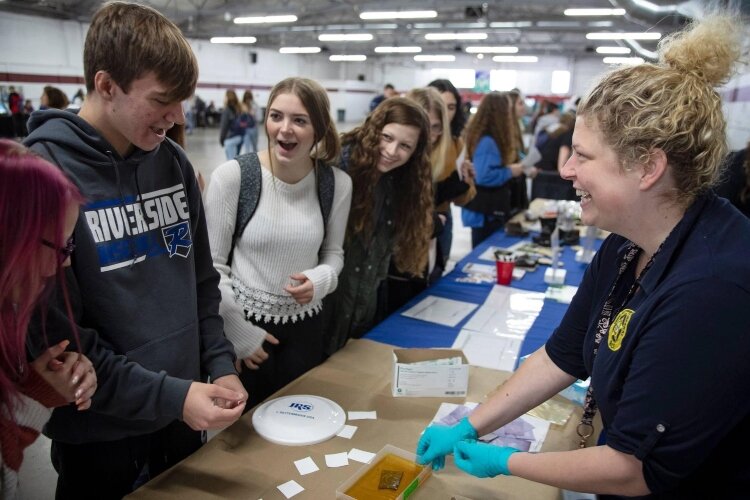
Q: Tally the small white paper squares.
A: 6